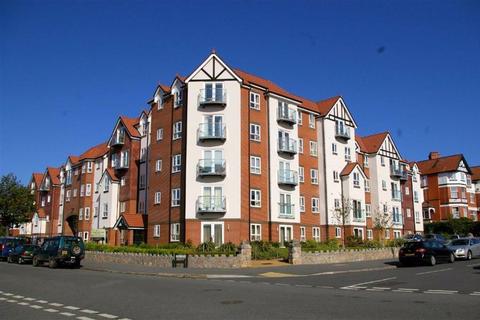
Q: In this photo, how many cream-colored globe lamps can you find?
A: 0